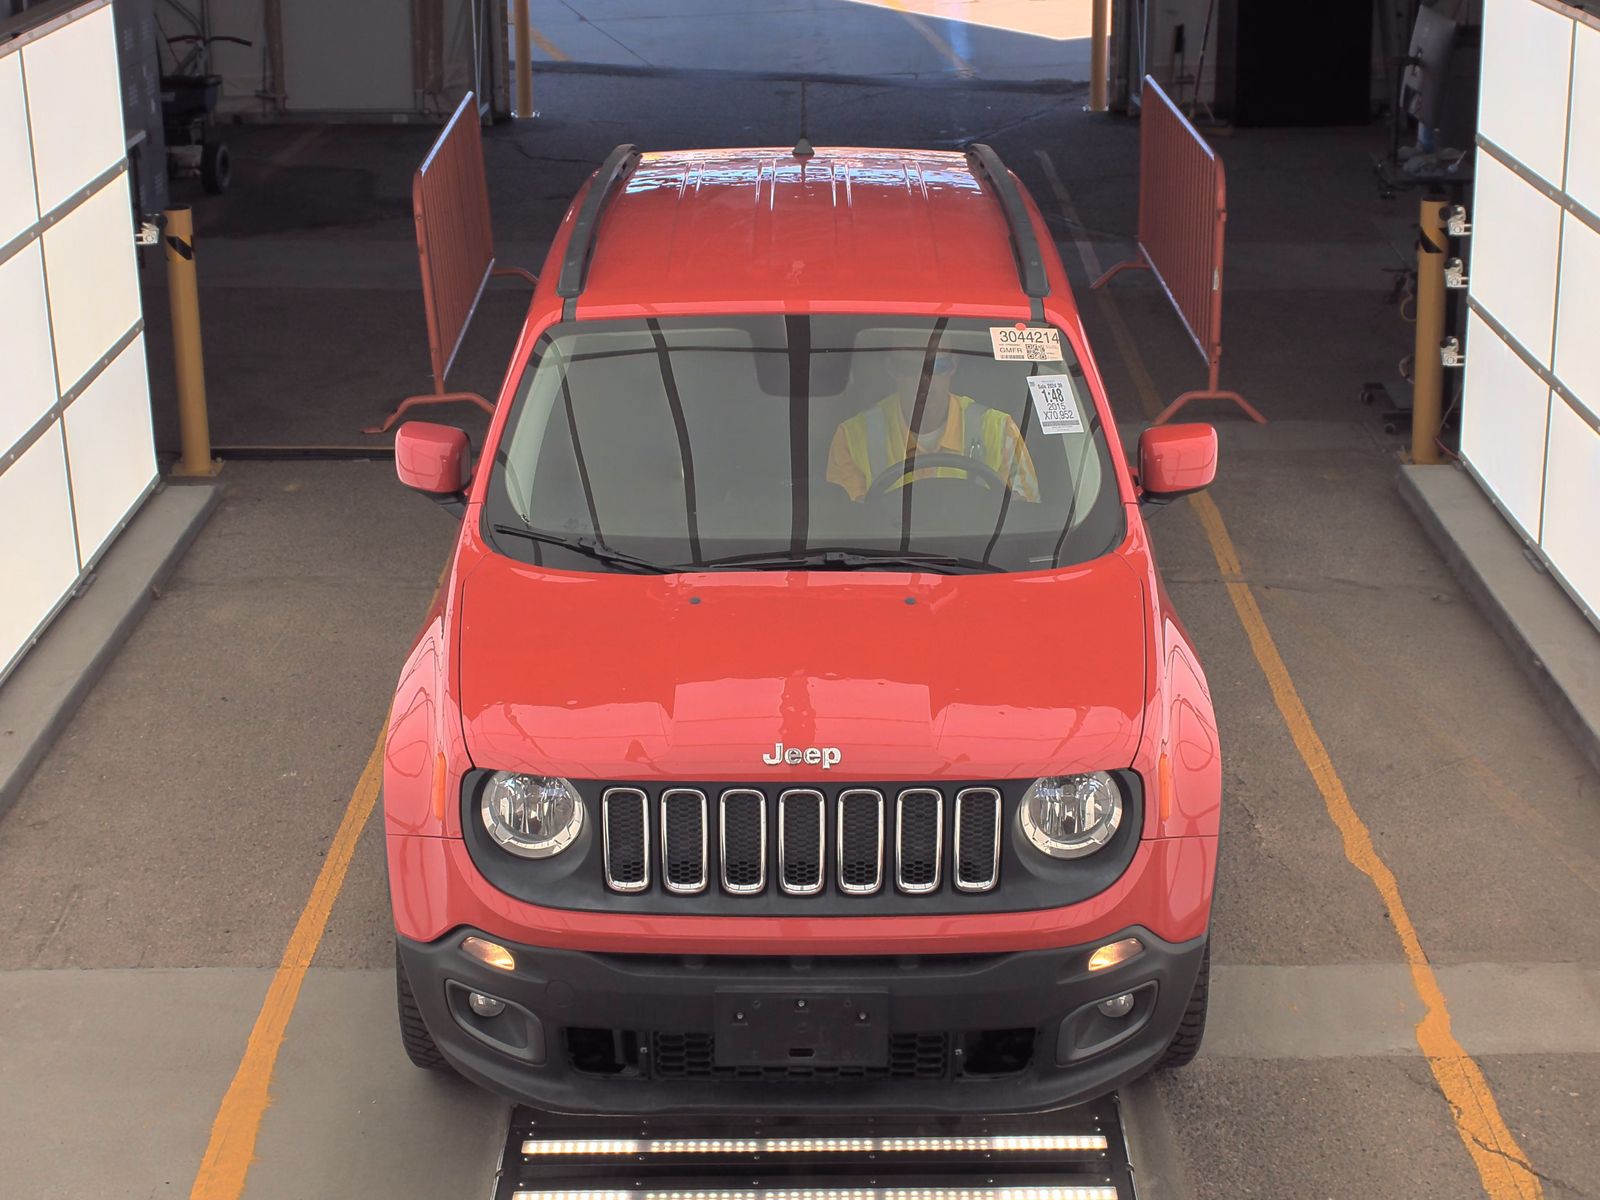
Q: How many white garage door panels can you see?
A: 12